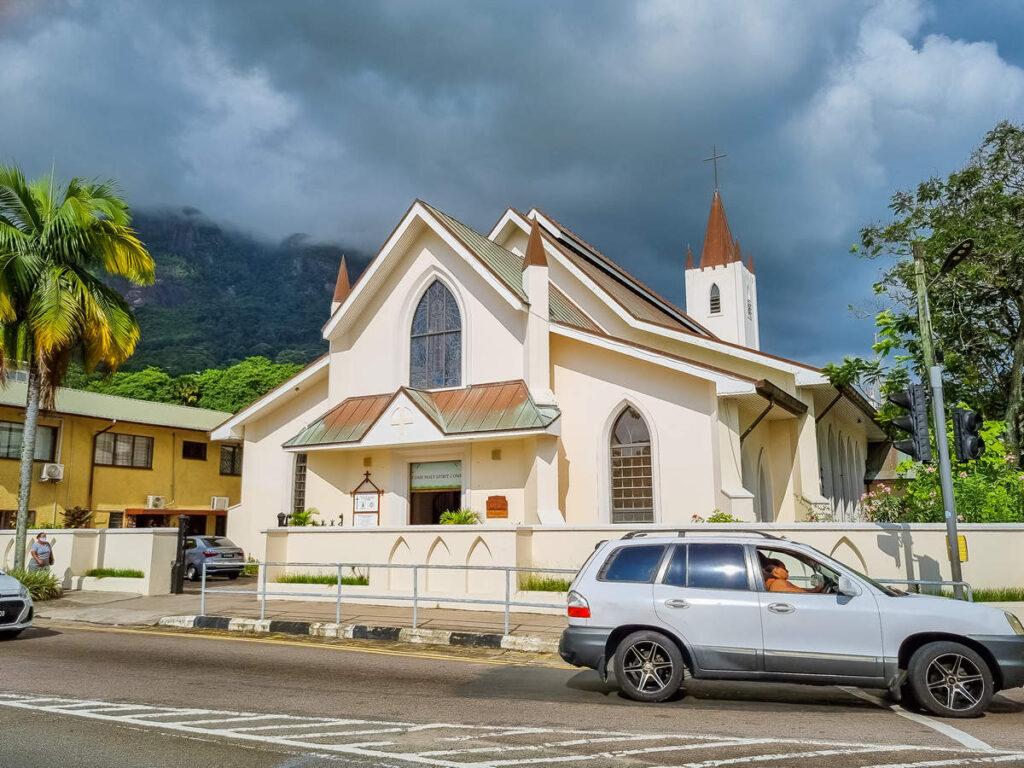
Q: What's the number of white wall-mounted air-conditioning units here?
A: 3